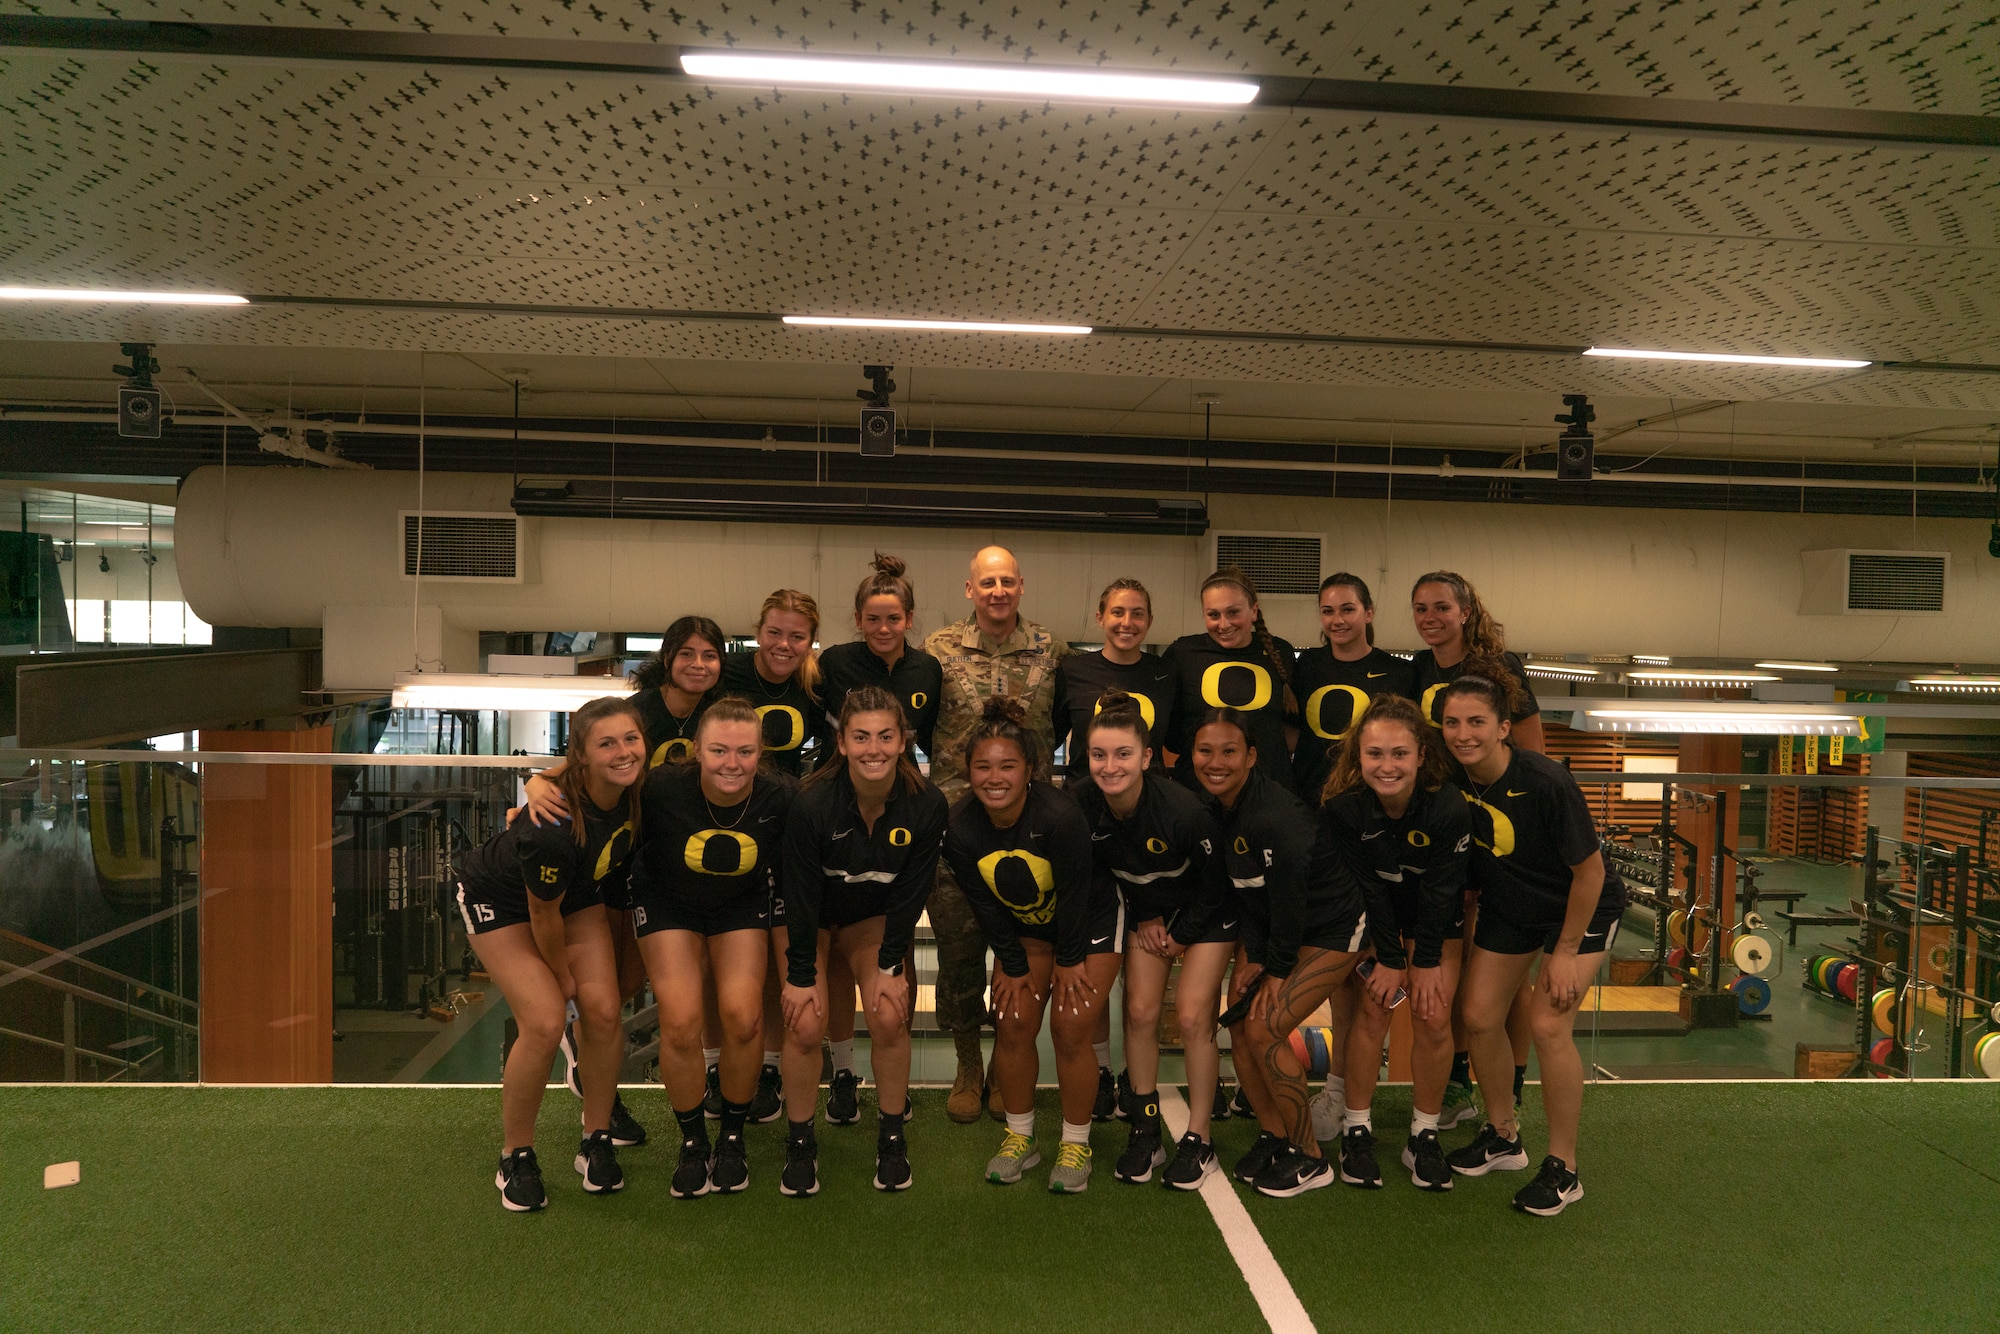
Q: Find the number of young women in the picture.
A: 15